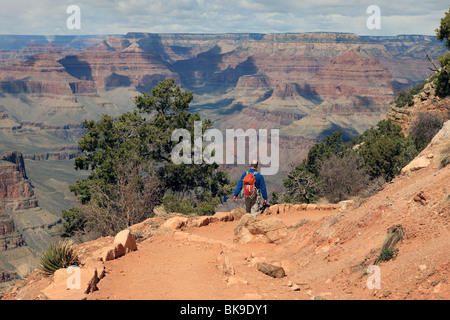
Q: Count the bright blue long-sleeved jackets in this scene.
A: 1